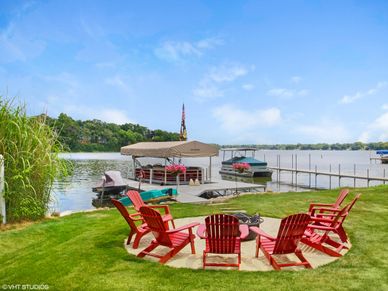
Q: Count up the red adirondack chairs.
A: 8